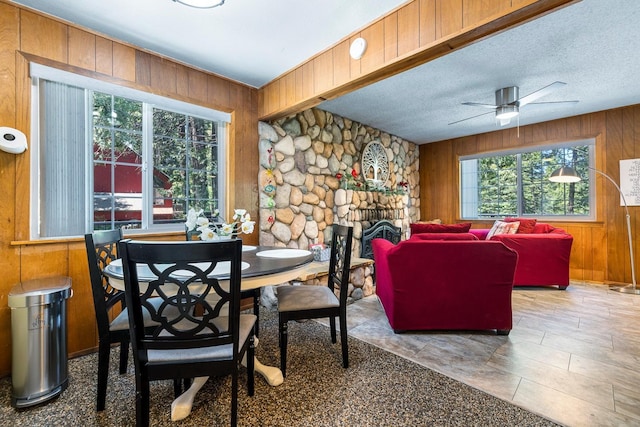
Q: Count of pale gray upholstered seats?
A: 3